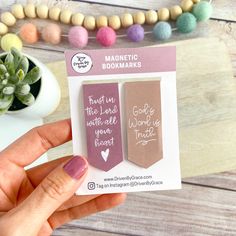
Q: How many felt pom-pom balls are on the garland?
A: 9